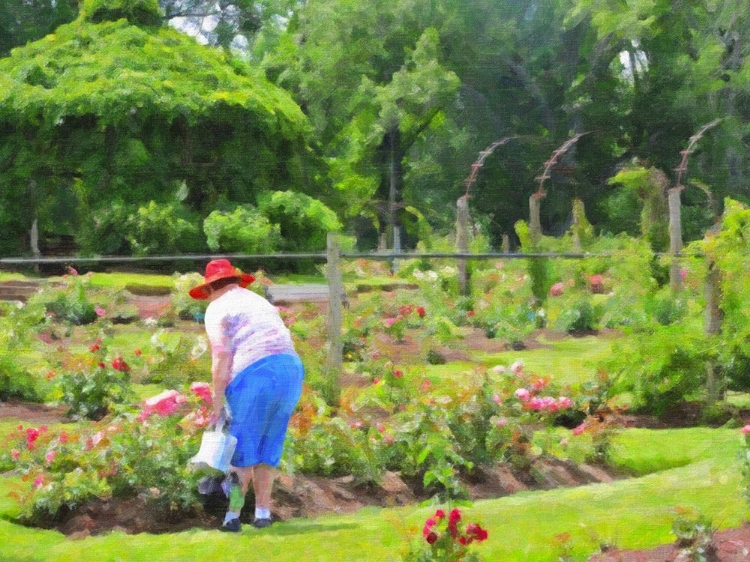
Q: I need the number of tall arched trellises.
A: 3